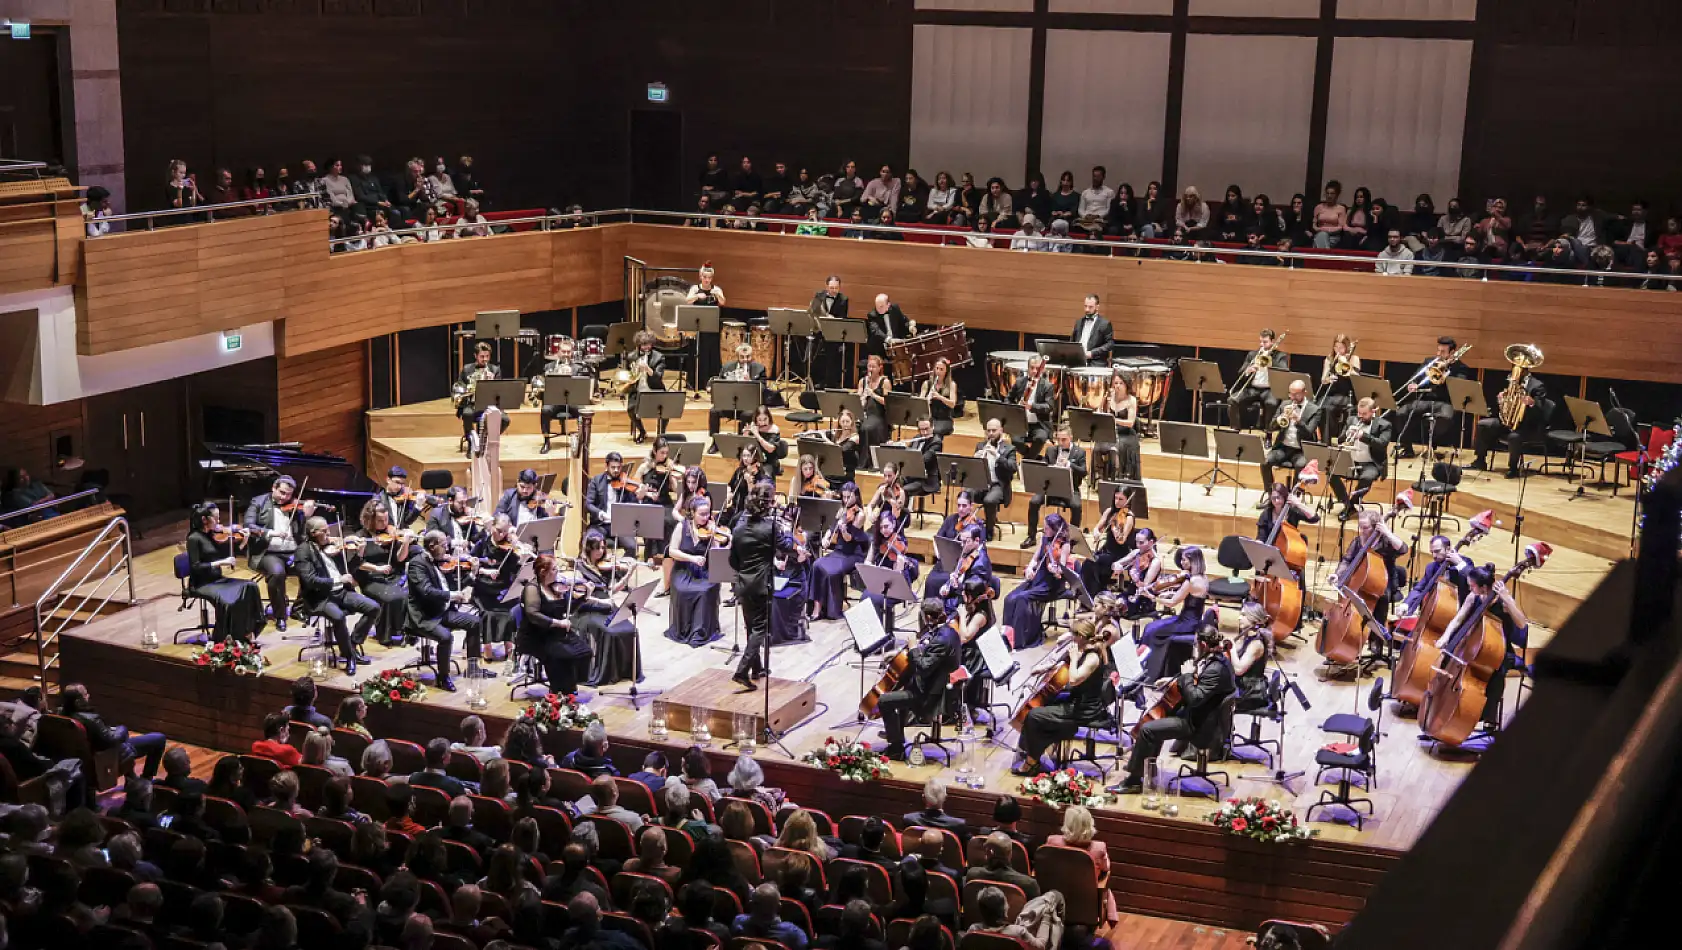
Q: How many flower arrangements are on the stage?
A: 6